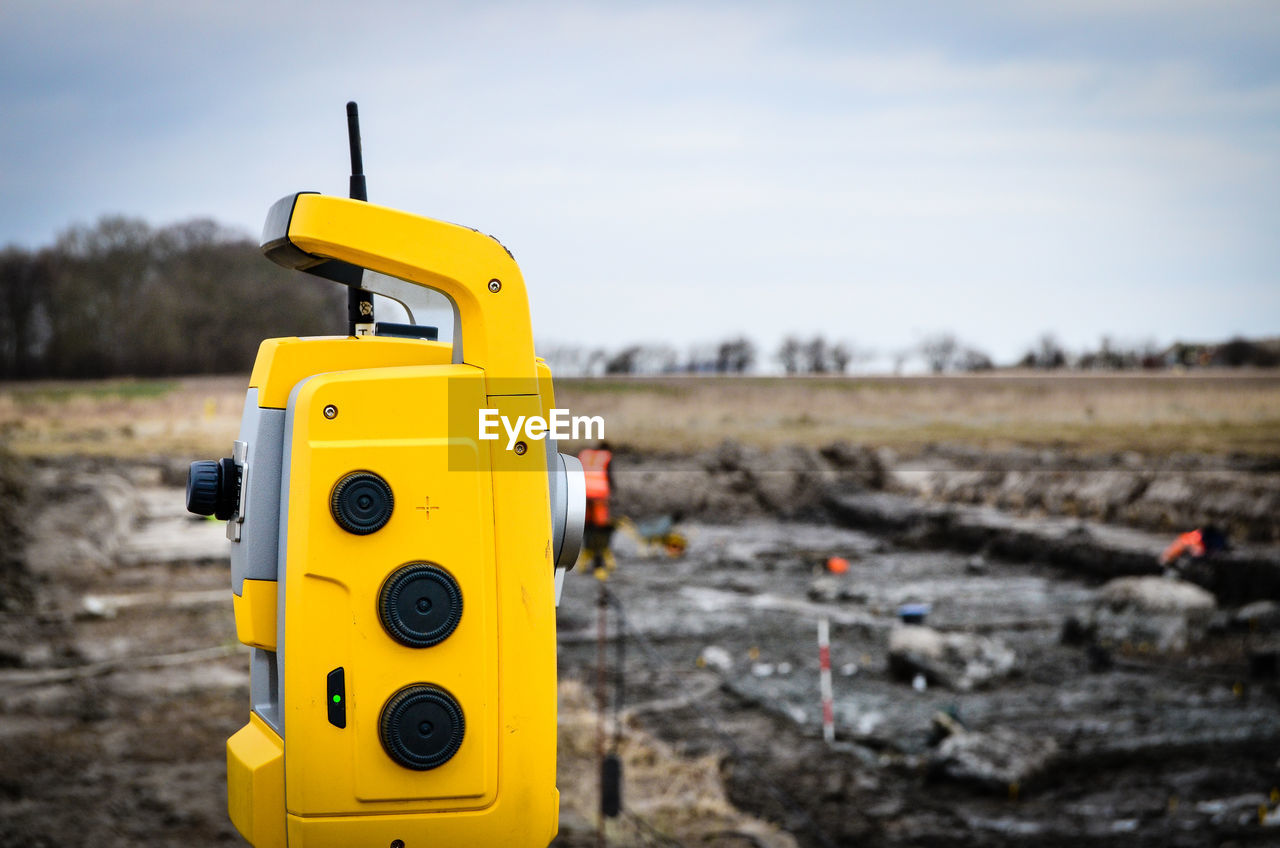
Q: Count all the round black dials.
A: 3